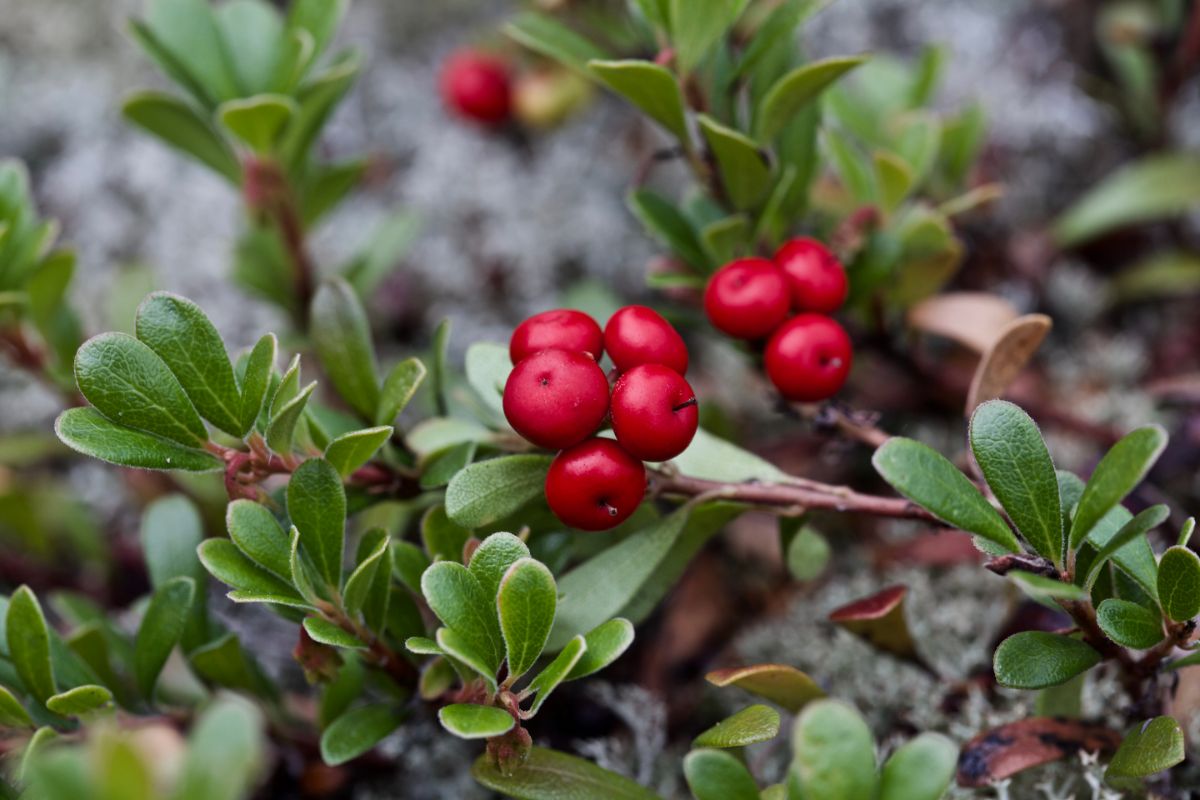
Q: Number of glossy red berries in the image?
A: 9